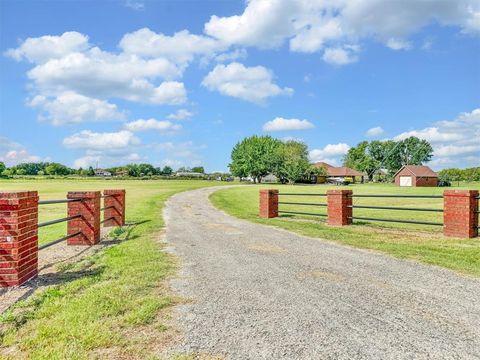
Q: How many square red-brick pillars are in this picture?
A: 6